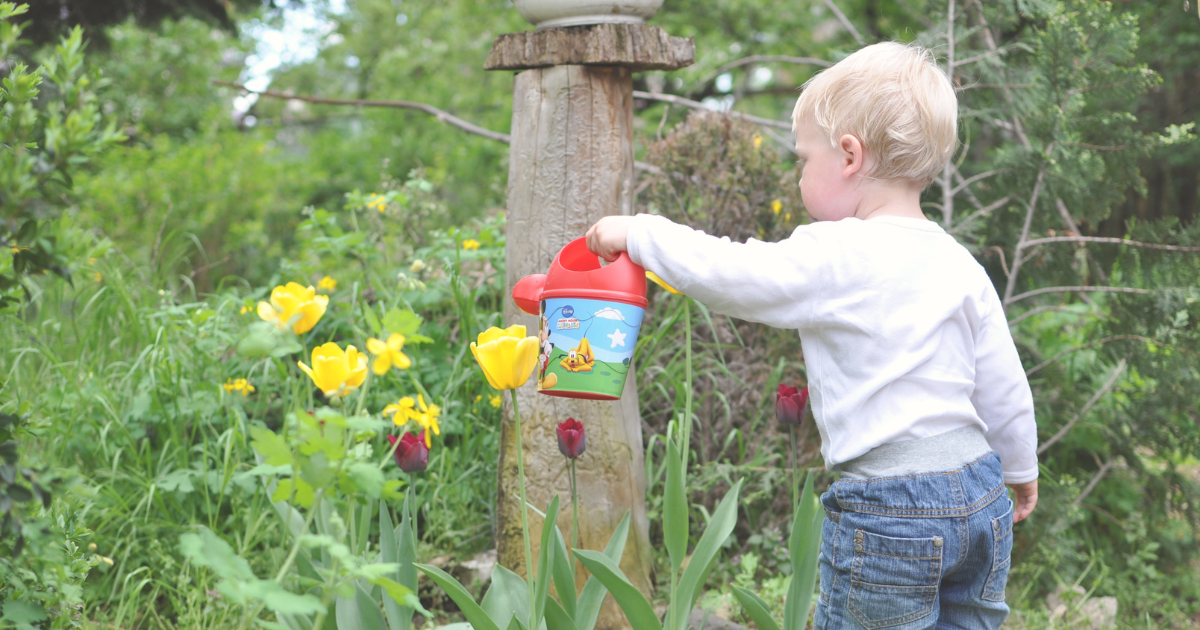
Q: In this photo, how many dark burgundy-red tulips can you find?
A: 3